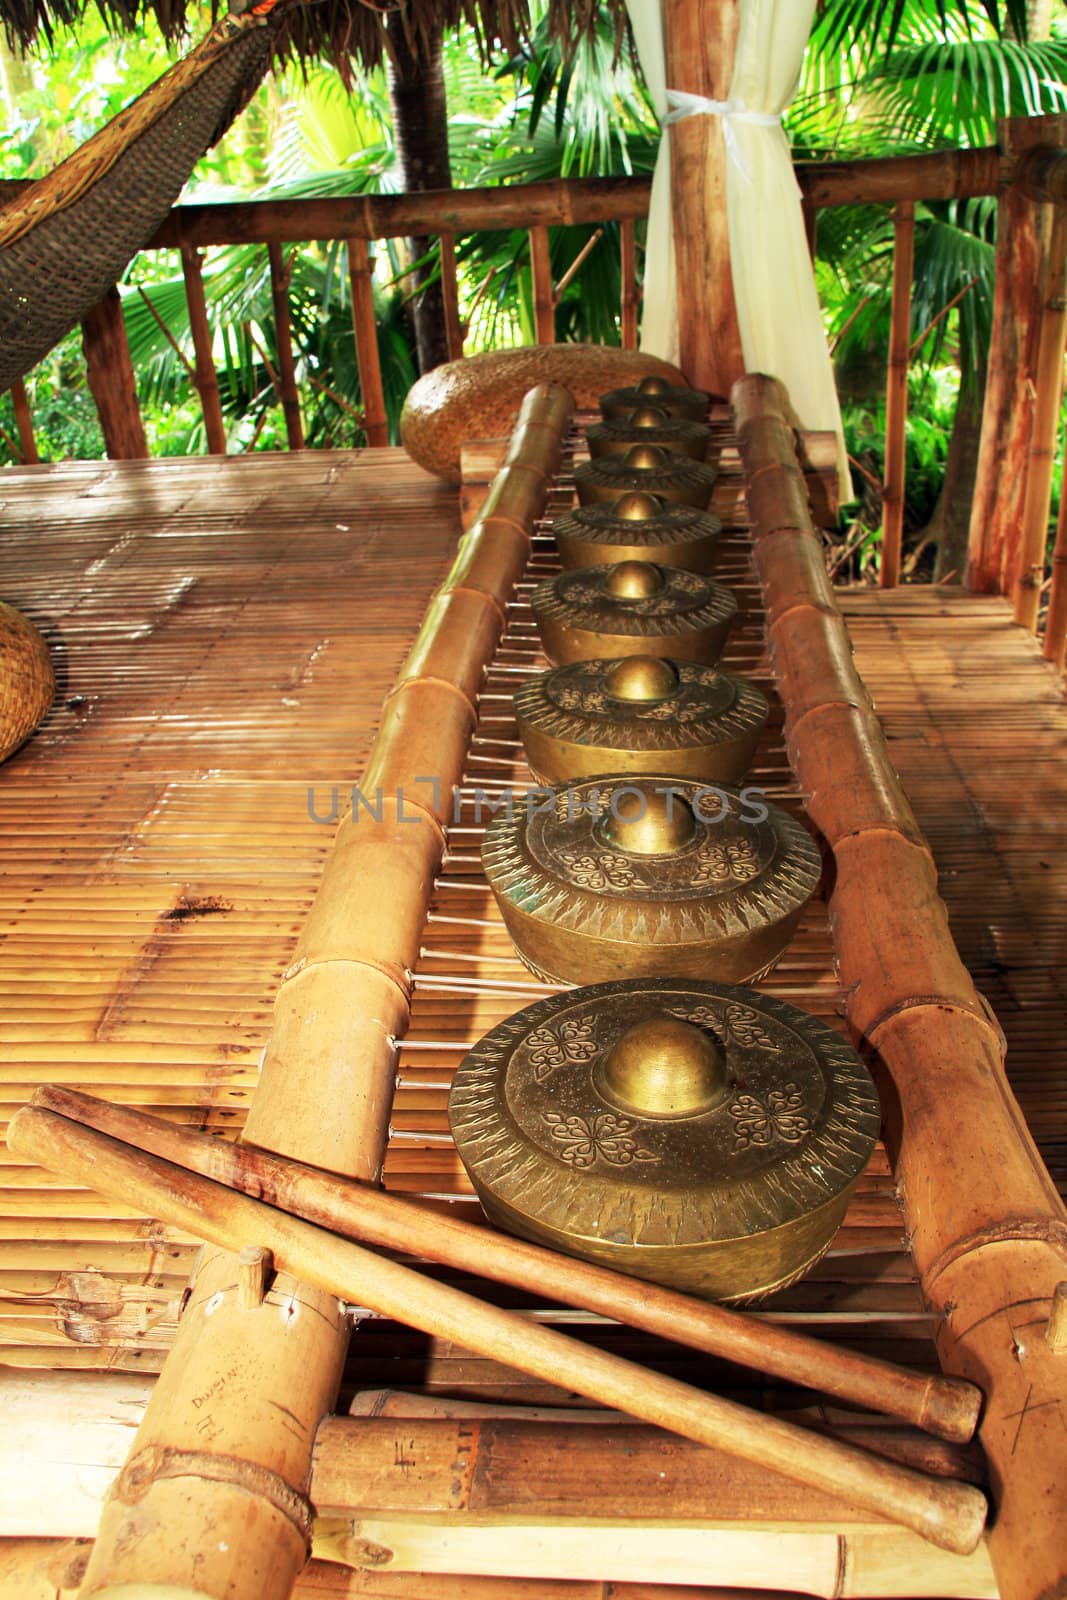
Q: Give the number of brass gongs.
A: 8